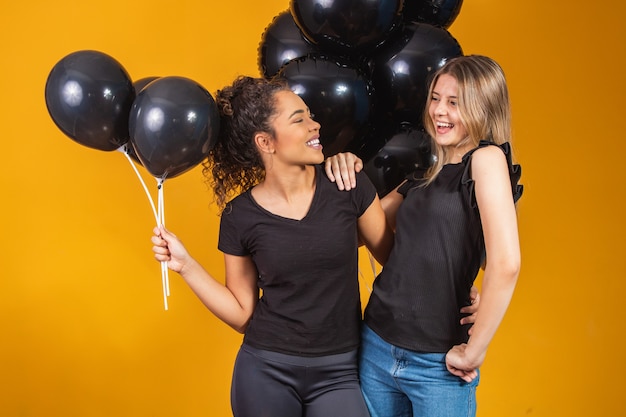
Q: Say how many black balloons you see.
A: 9